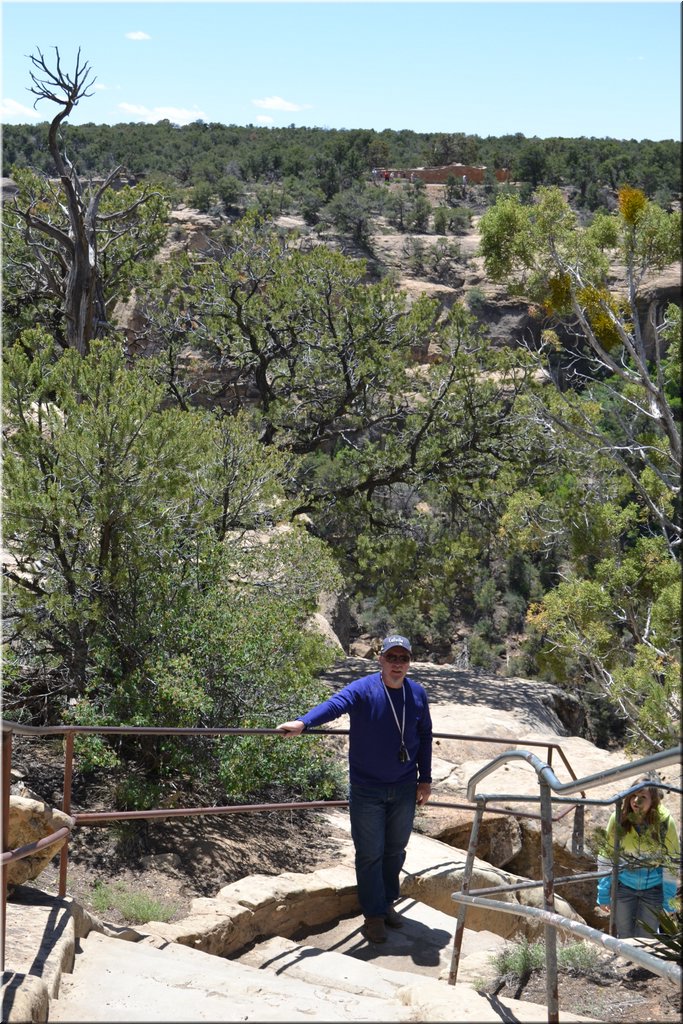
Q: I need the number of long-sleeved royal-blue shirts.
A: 1